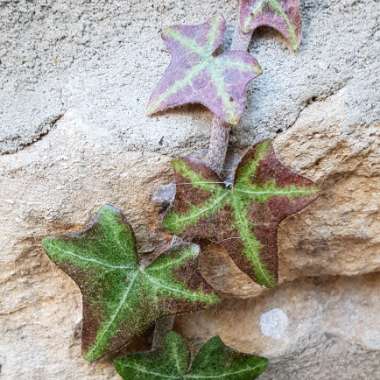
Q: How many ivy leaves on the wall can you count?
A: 5